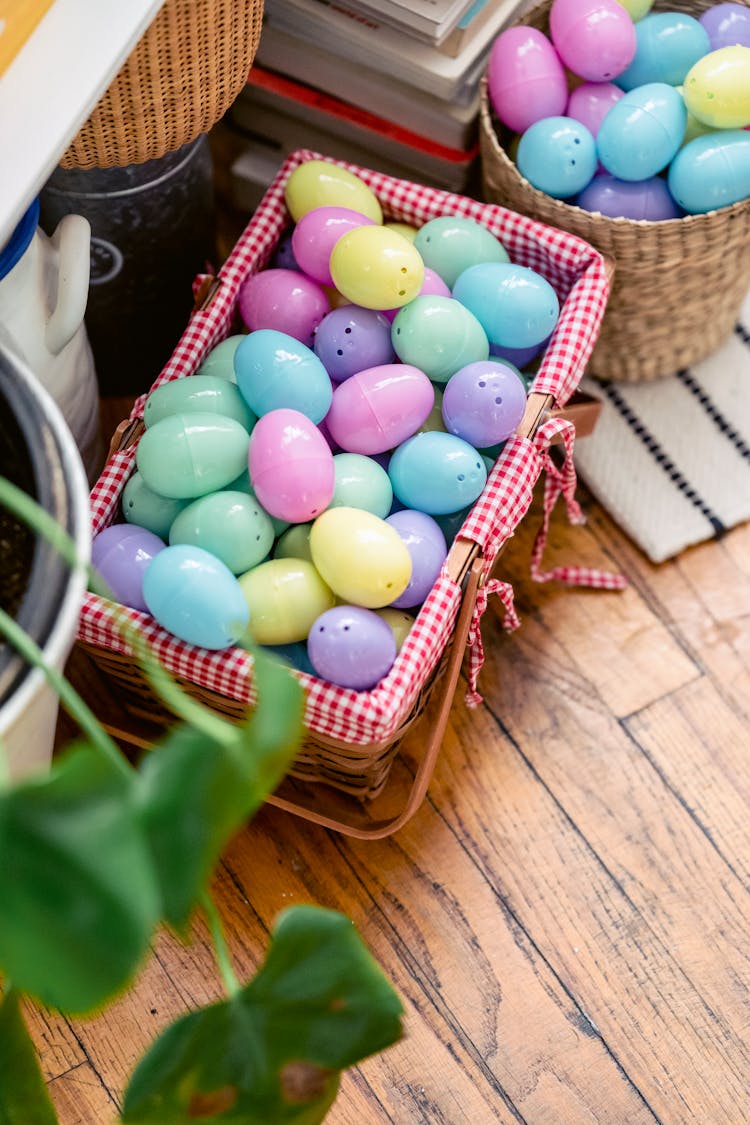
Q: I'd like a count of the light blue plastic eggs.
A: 8